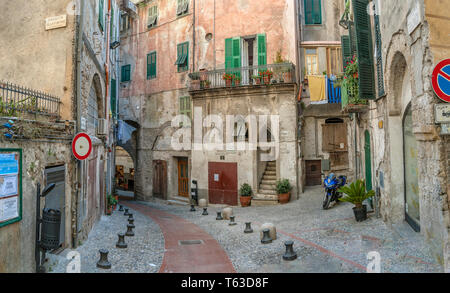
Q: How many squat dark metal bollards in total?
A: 14